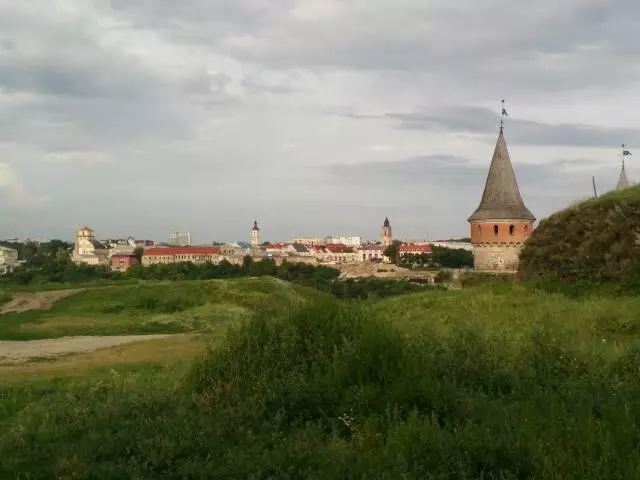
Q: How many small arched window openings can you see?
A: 4